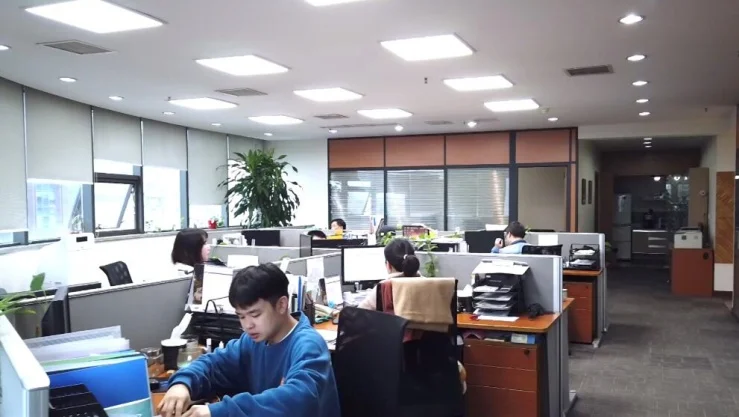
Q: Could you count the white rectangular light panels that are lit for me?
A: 10